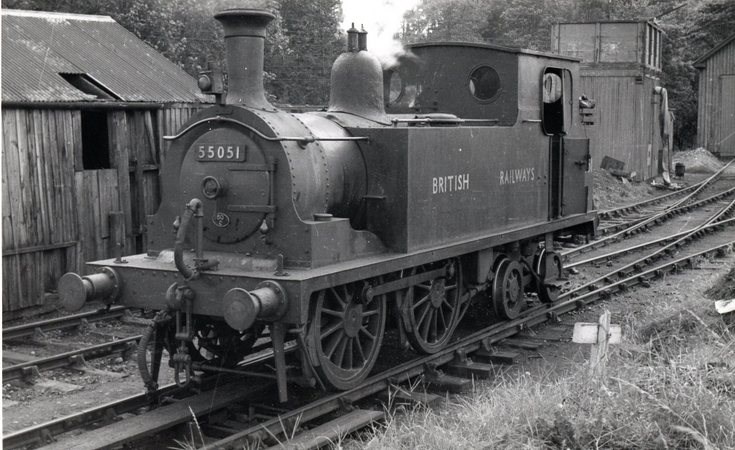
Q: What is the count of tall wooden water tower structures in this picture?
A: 1